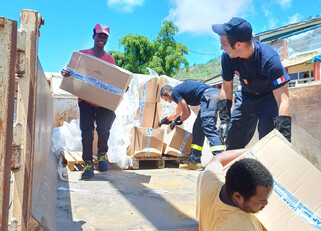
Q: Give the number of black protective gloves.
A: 4